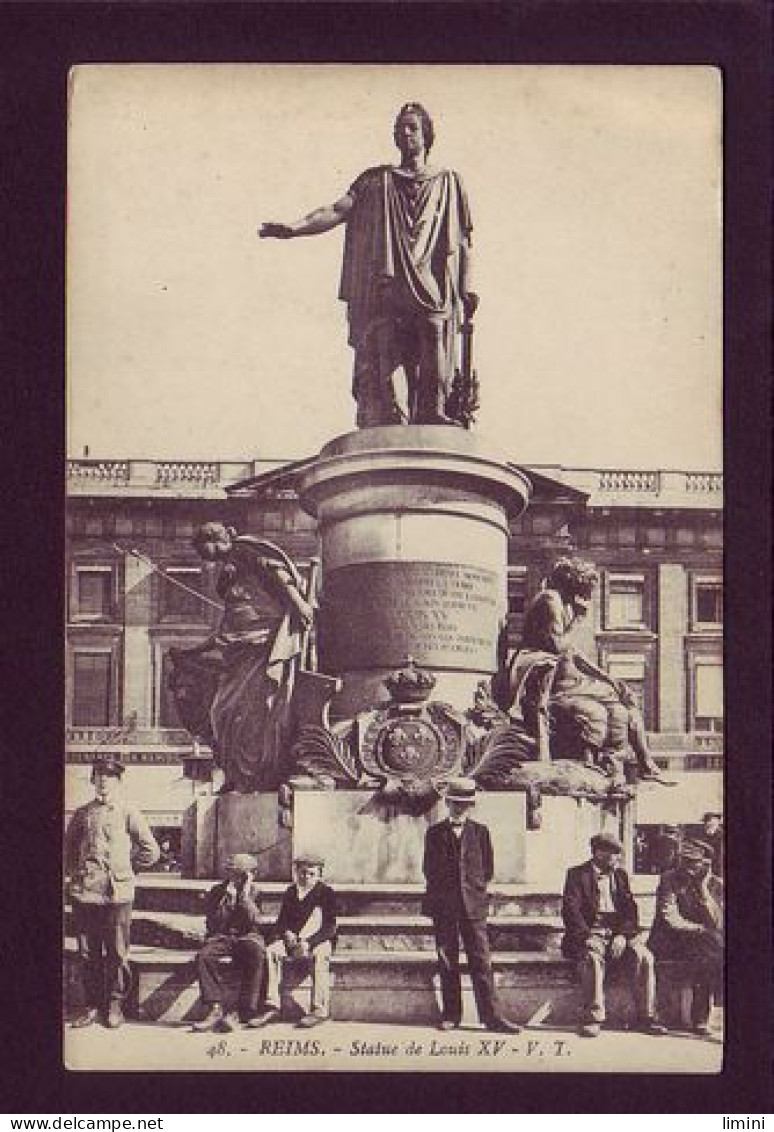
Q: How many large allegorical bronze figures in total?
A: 2